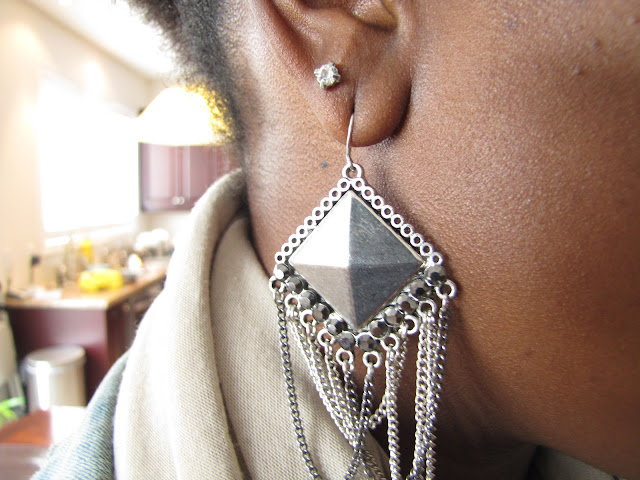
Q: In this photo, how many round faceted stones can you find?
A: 12